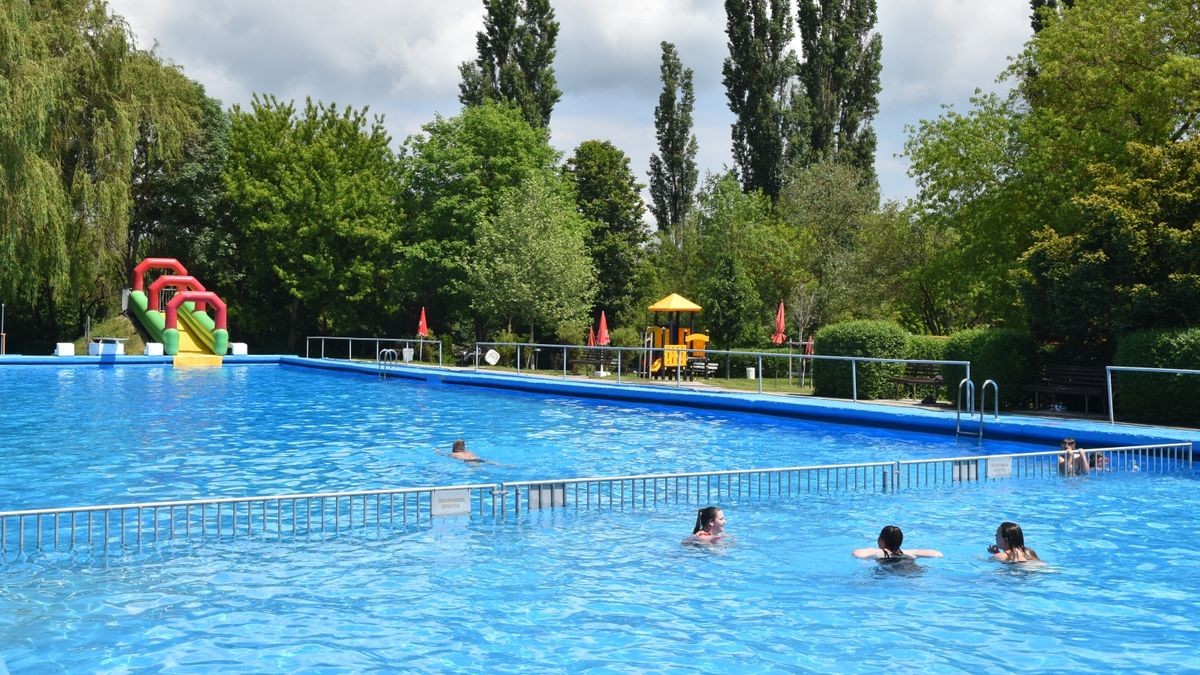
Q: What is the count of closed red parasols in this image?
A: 5